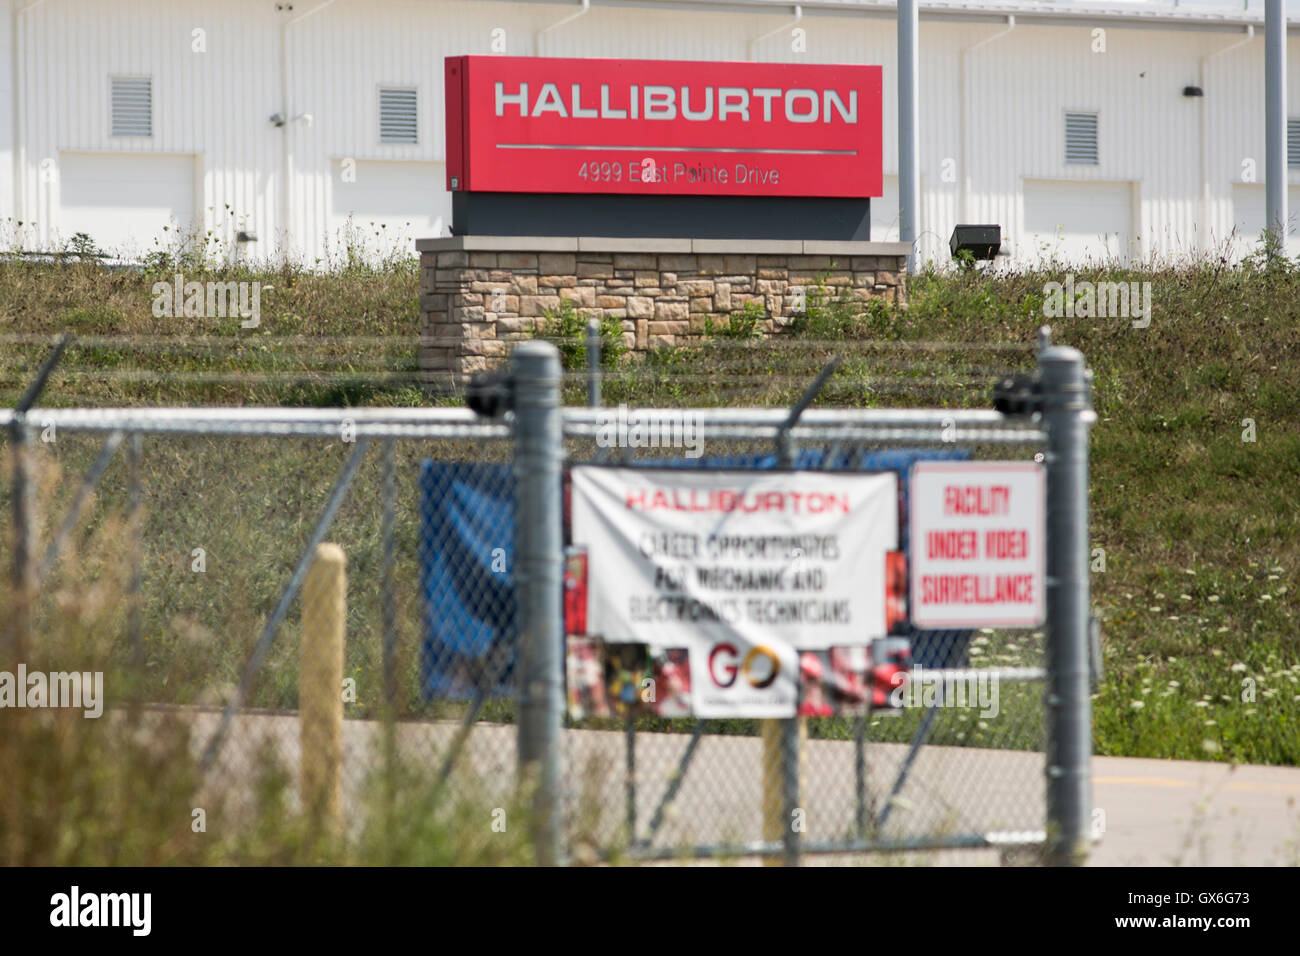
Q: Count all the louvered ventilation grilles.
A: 4